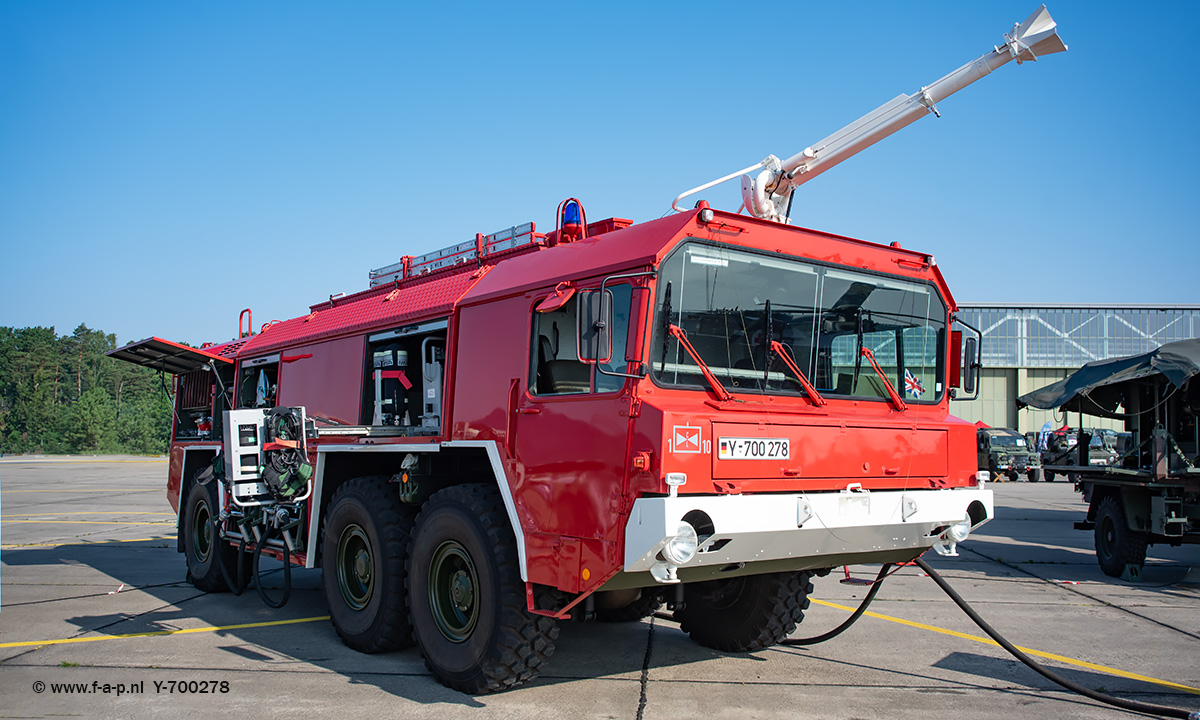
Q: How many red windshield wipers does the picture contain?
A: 3